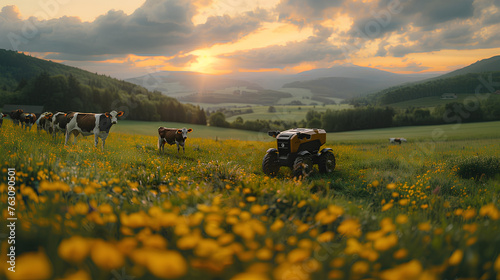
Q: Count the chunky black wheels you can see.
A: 3